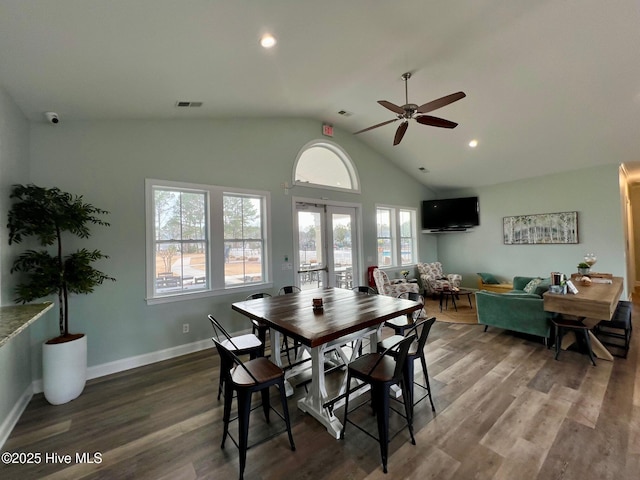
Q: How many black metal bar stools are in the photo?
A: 8